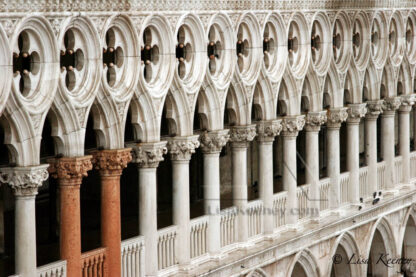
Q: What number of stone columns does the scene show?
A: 15